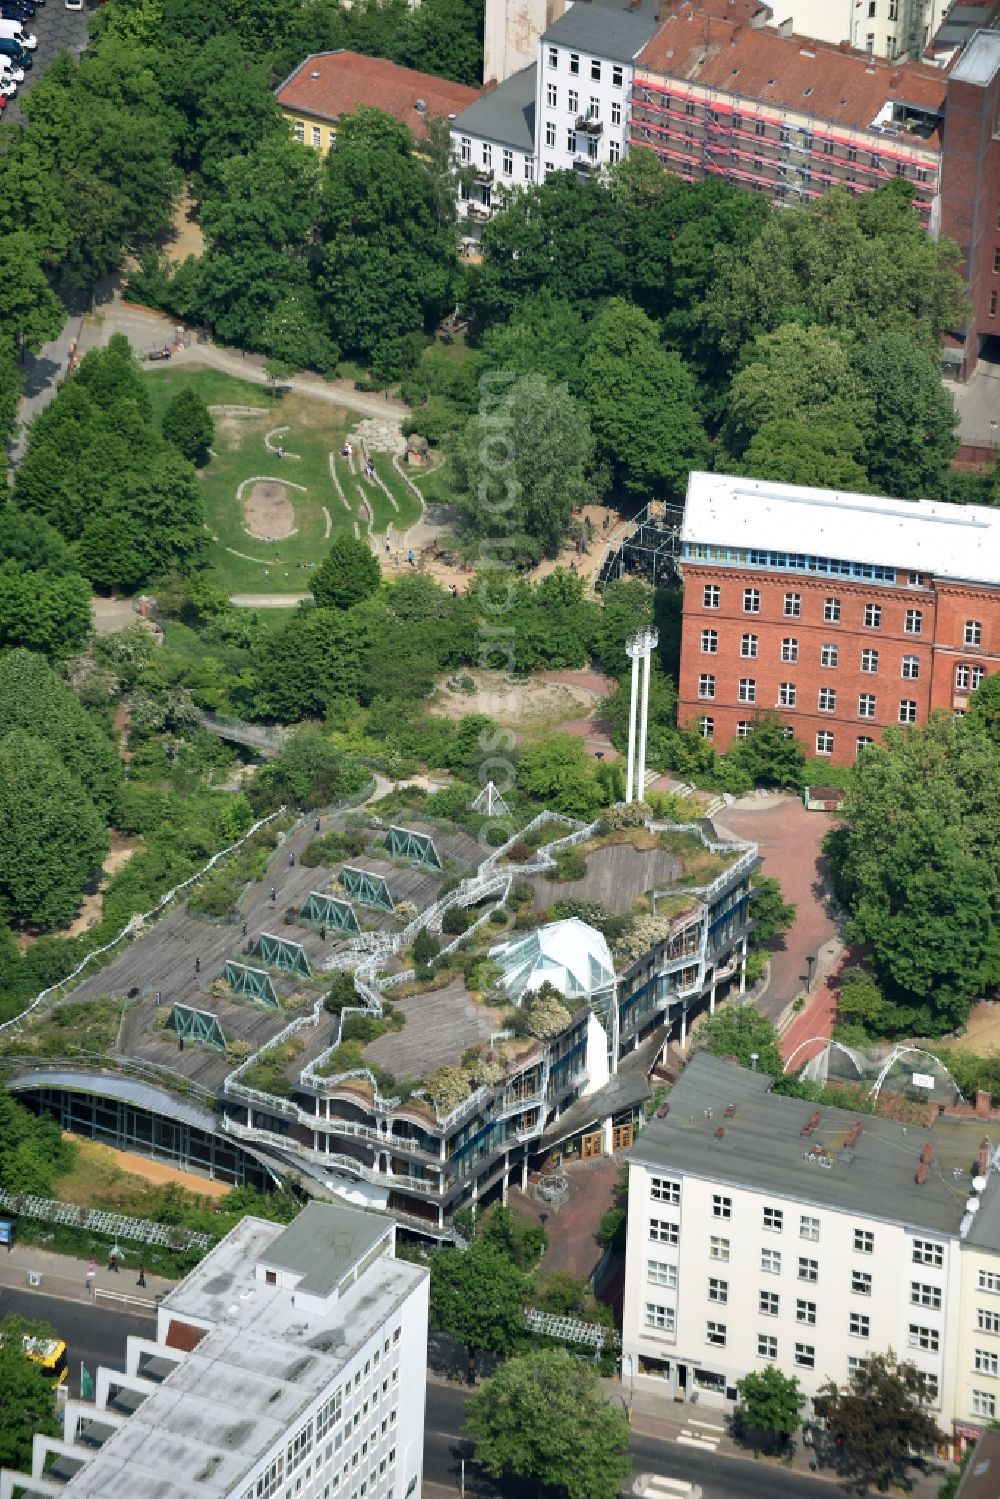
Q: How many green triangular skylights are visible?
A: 6